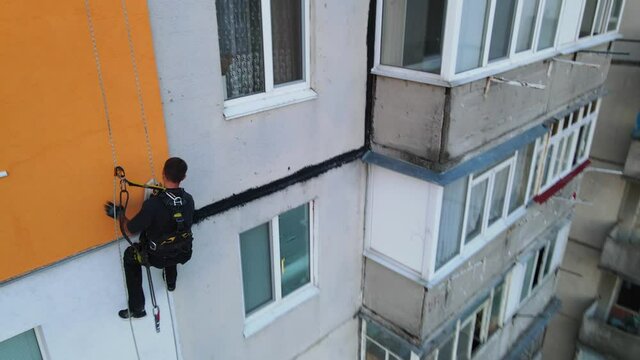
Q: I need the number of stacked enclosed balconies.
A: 3